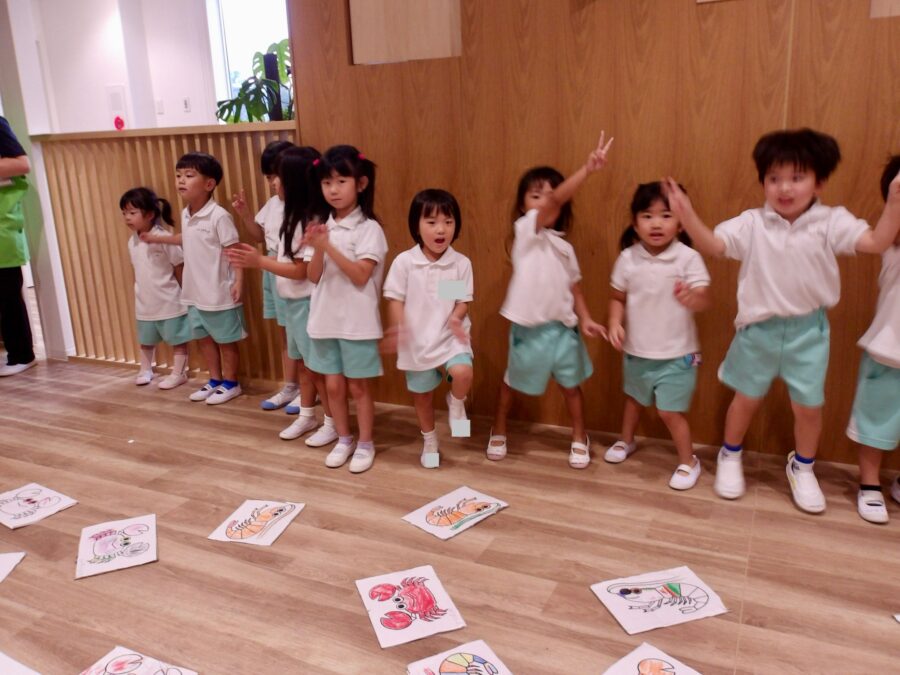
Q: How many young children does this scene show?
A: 10